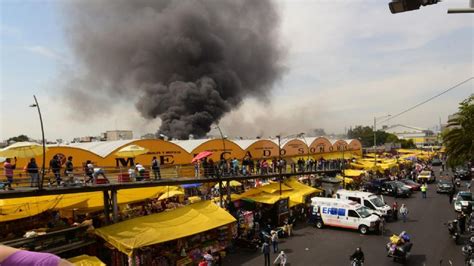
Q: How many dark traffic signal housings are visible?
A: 1